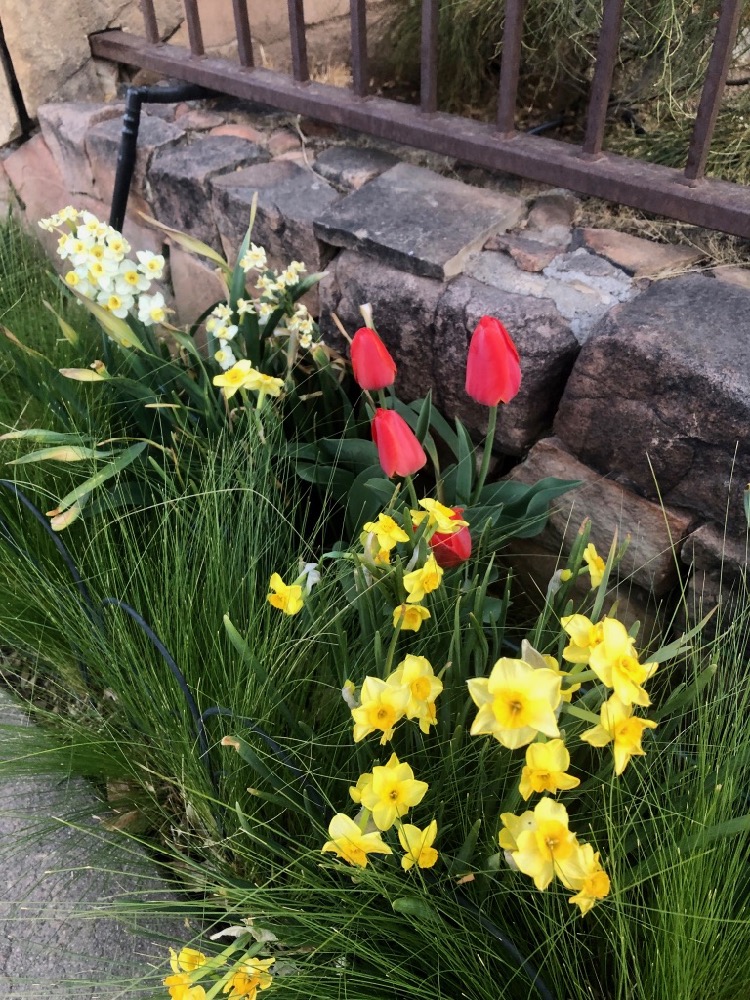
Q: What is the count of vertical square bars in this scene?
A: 9